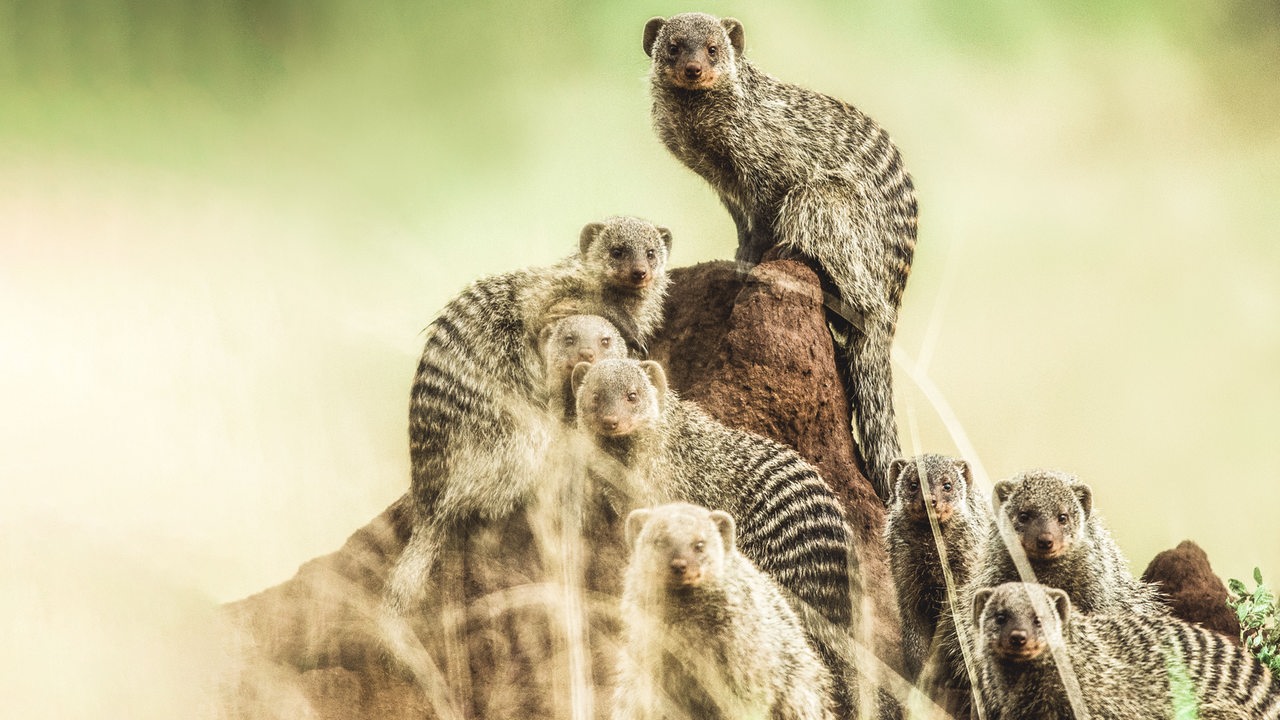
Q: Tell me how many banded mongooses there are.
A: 8